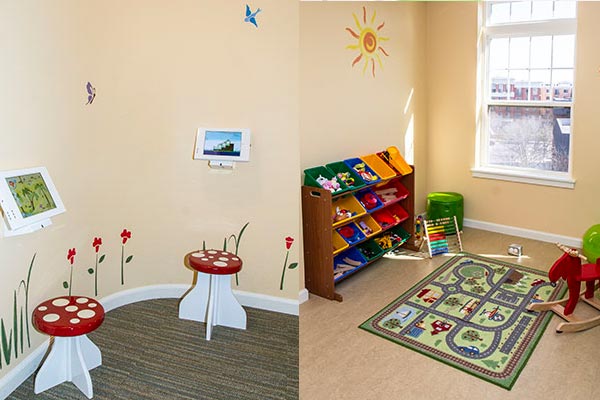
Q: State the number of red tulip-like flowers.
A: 4